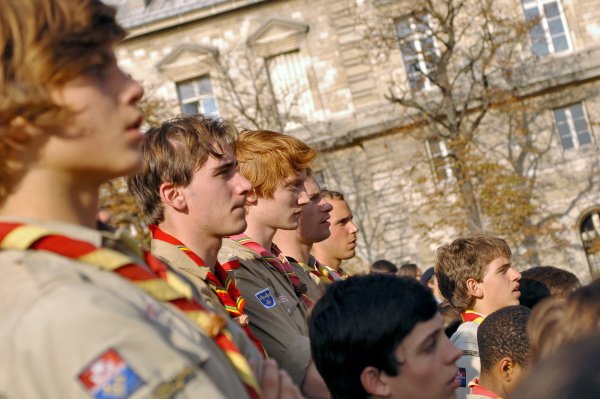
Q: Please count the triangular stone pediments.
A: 2